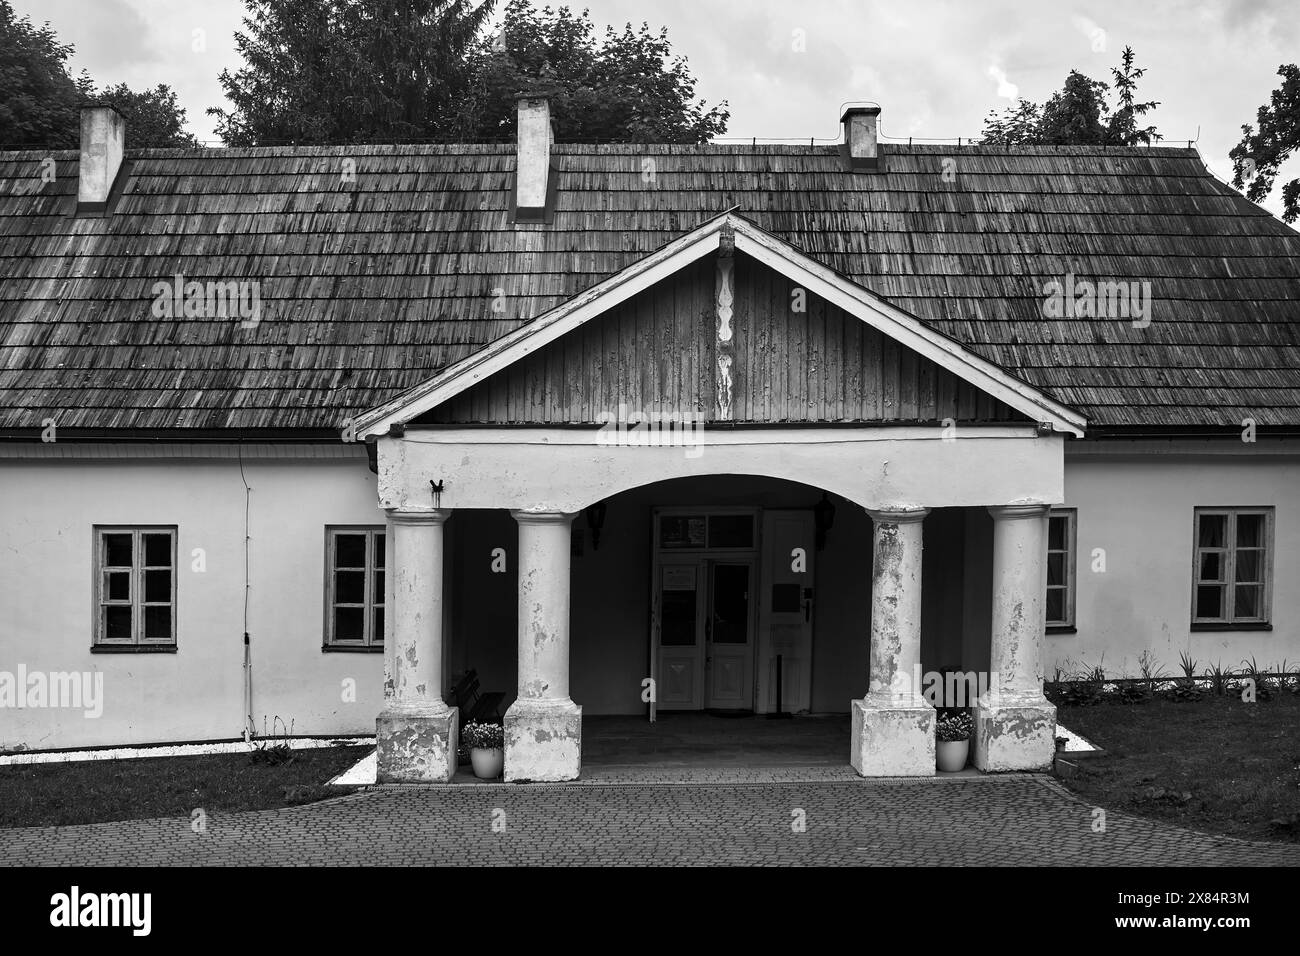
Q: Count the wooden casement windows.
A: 4